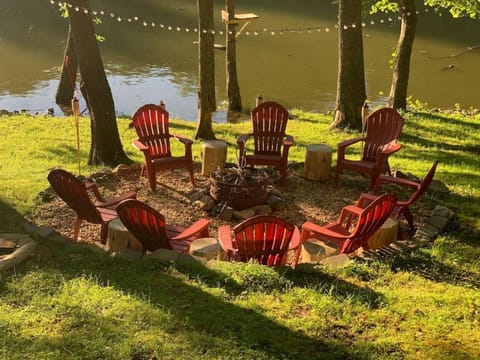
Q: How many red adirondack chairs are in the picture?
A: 8